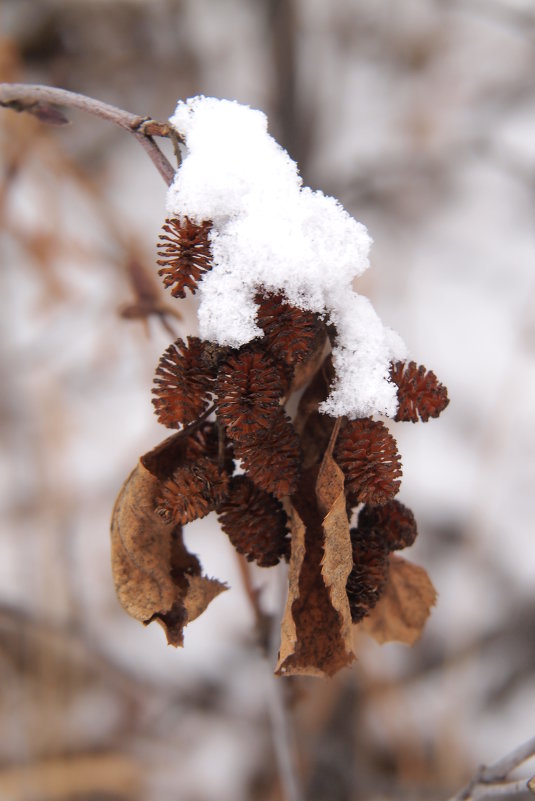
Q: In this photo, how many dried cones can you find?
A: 12